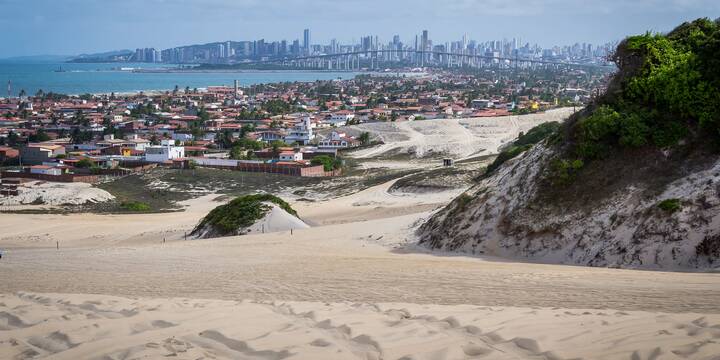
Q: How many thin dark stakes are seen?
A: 5